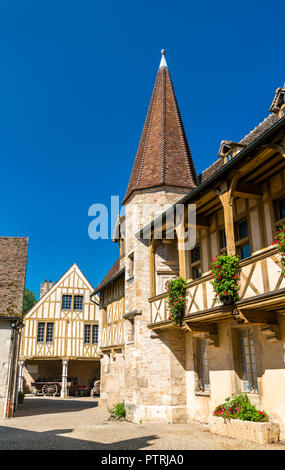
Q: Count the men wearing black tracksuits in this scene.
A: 0